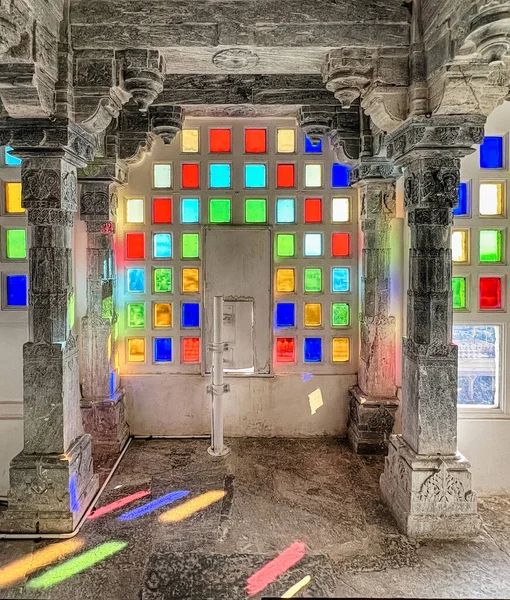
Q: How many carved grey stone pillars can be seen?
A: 4